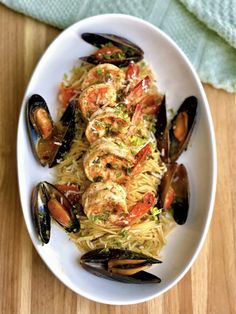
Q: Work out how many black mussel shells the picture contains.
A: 6